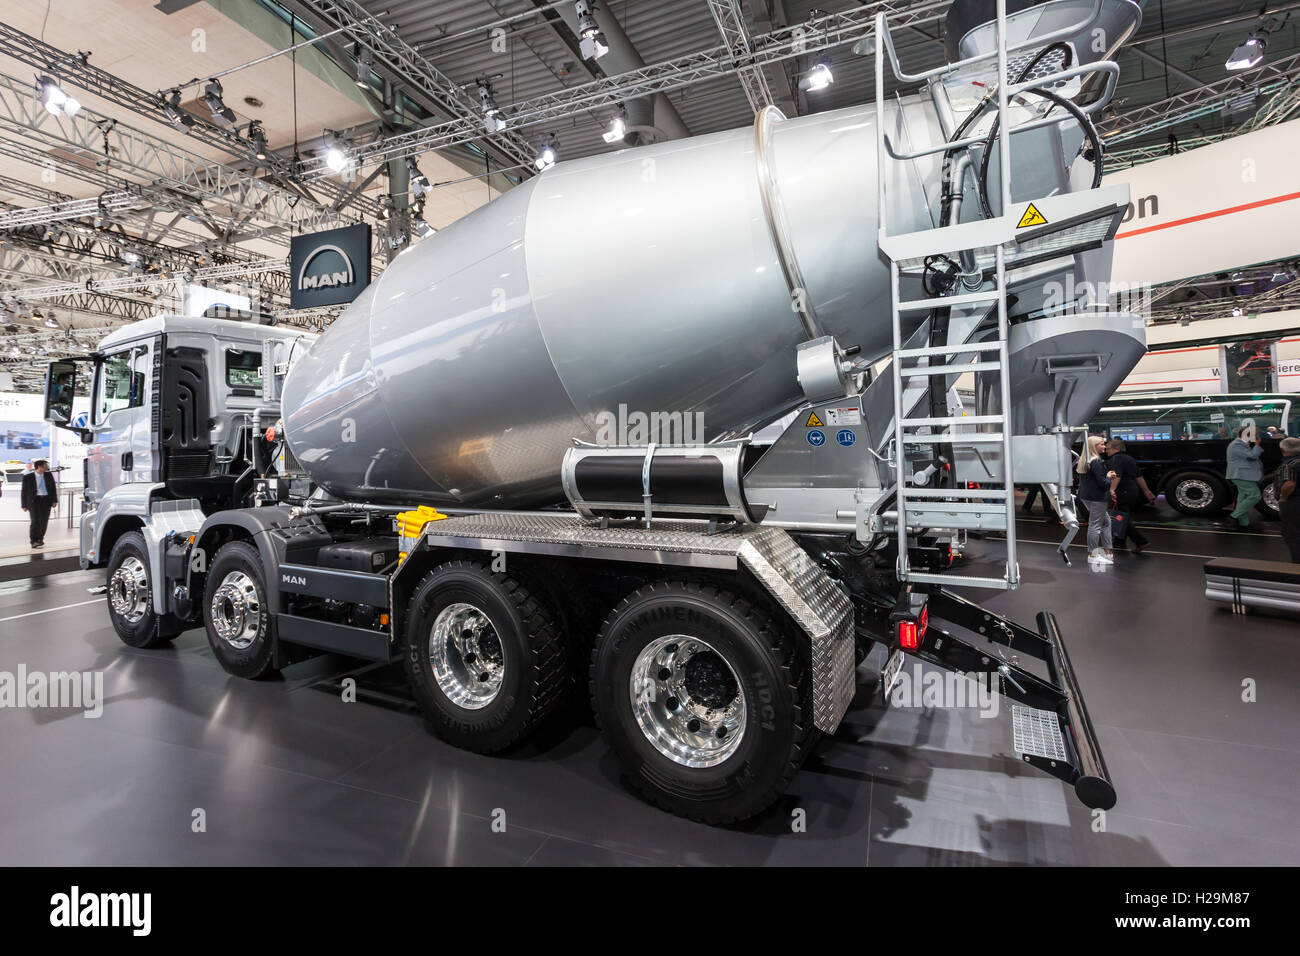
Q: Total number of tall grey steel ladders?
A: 1